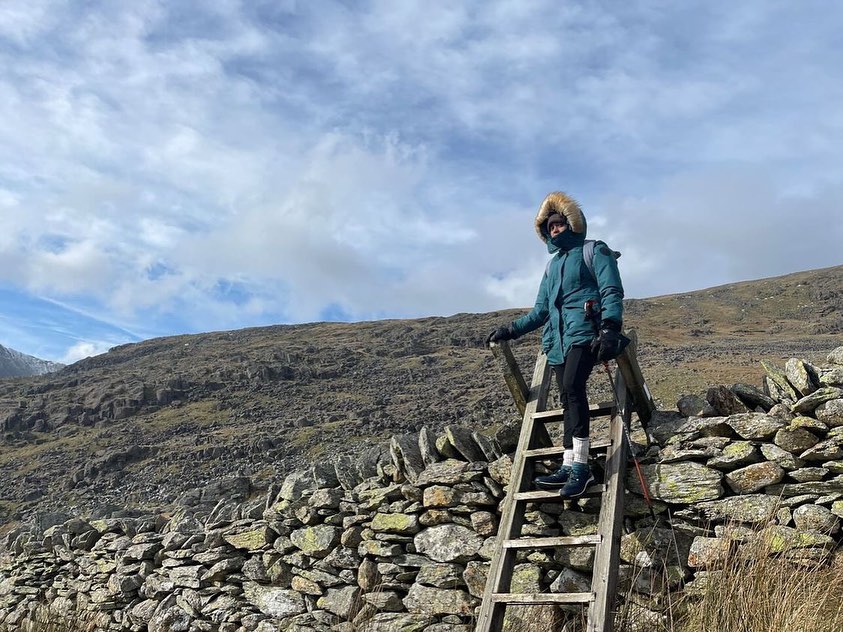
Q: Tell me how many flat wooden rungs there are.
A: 5